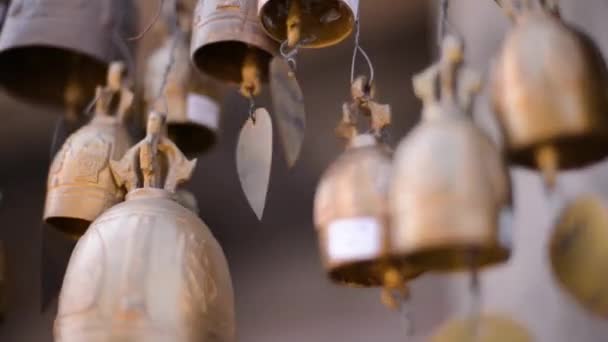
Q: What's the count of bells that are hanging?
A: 9